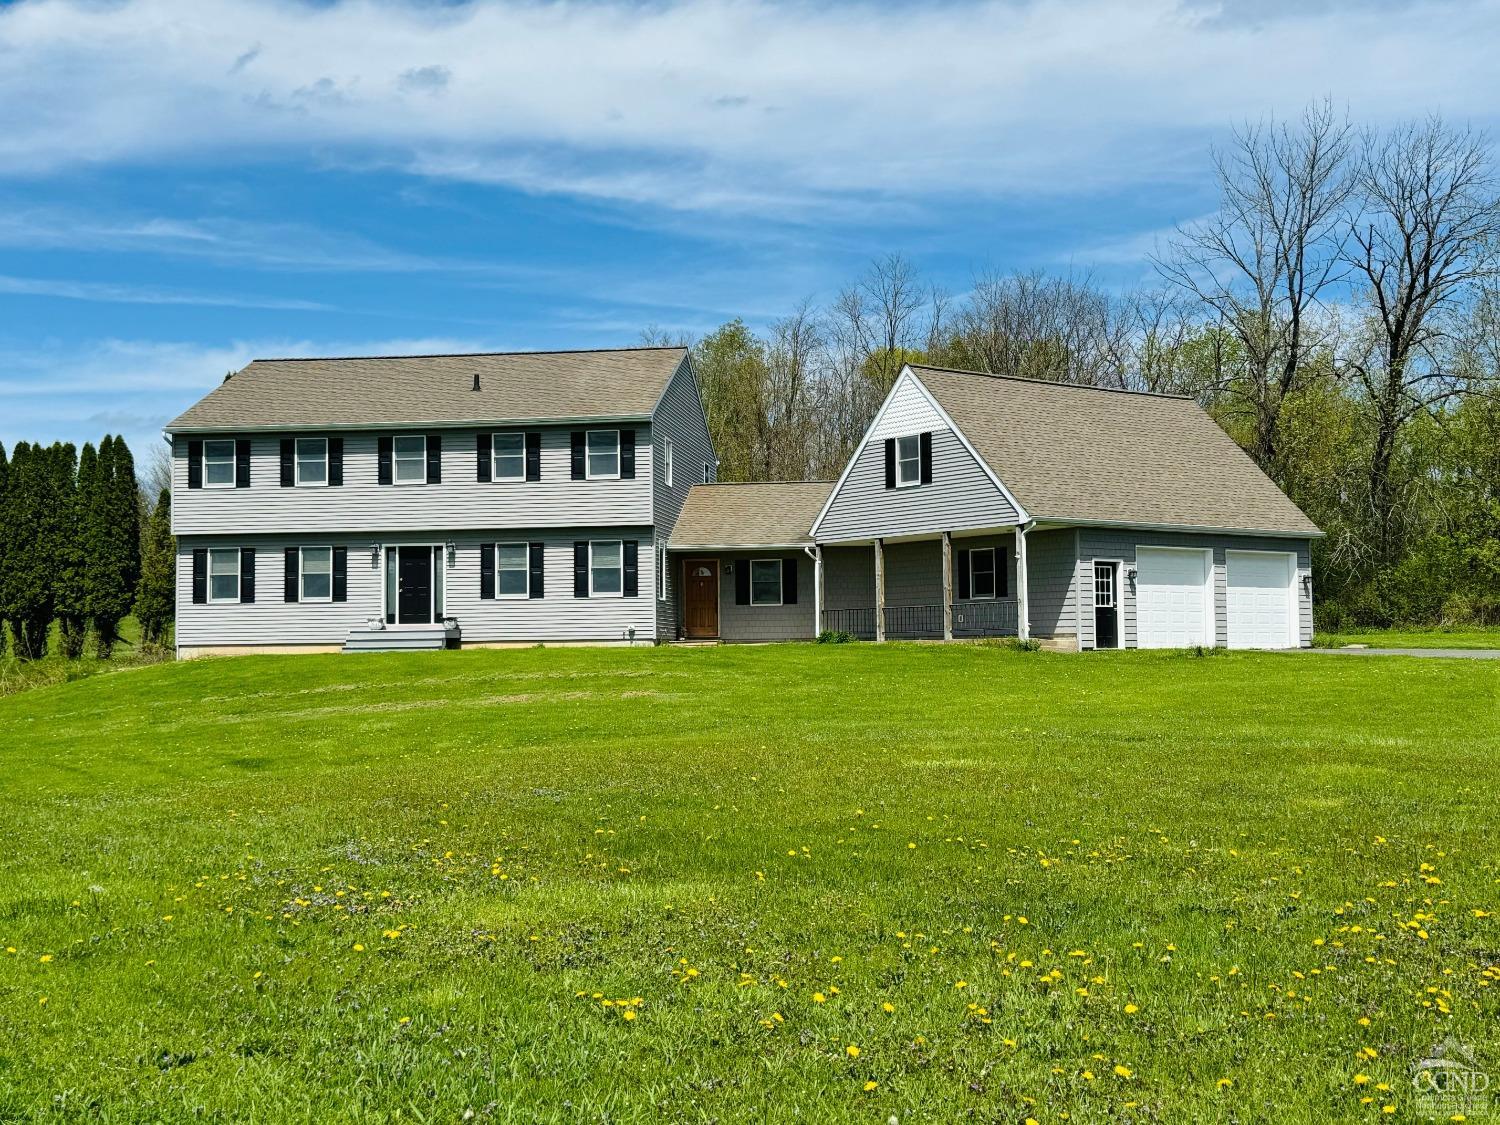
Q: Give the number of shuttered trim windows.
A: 12